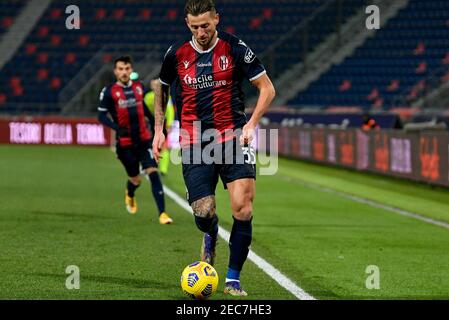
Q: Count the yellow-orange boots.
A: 2